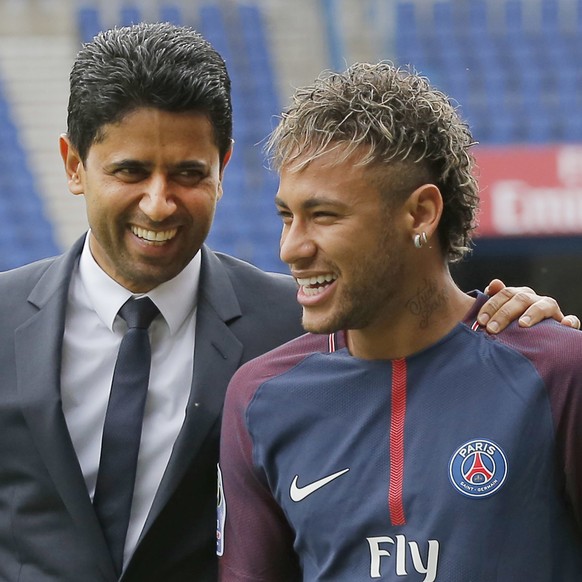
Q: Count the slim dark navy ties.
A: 1